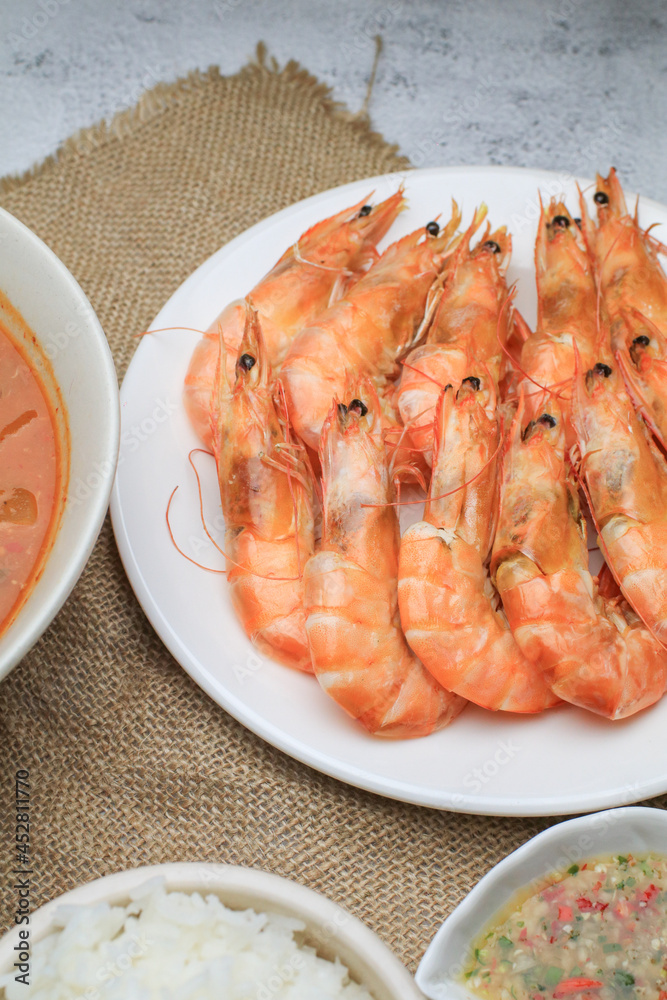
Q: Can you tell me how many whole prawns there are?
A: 11